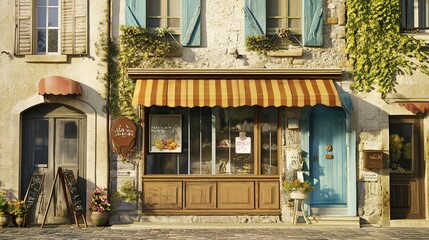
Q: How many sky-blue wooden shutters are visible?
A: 4